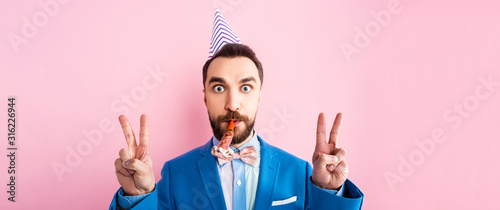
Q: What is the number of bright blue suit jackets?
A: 1